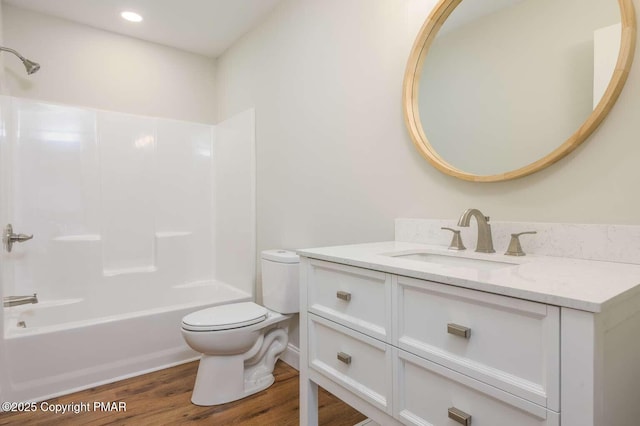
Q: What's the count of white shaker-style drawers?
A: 4